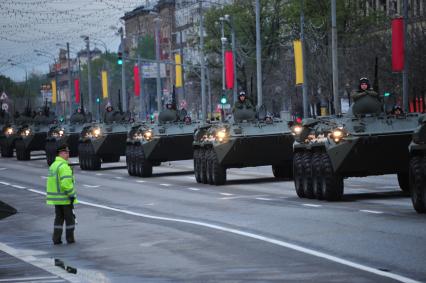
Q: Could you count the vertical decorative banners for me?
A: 8